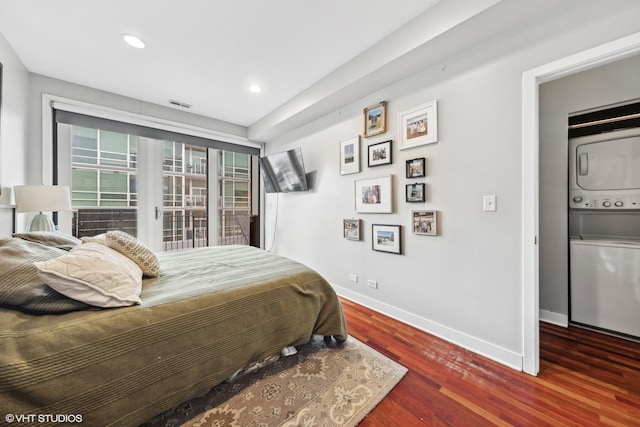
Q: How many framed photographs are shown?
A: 10